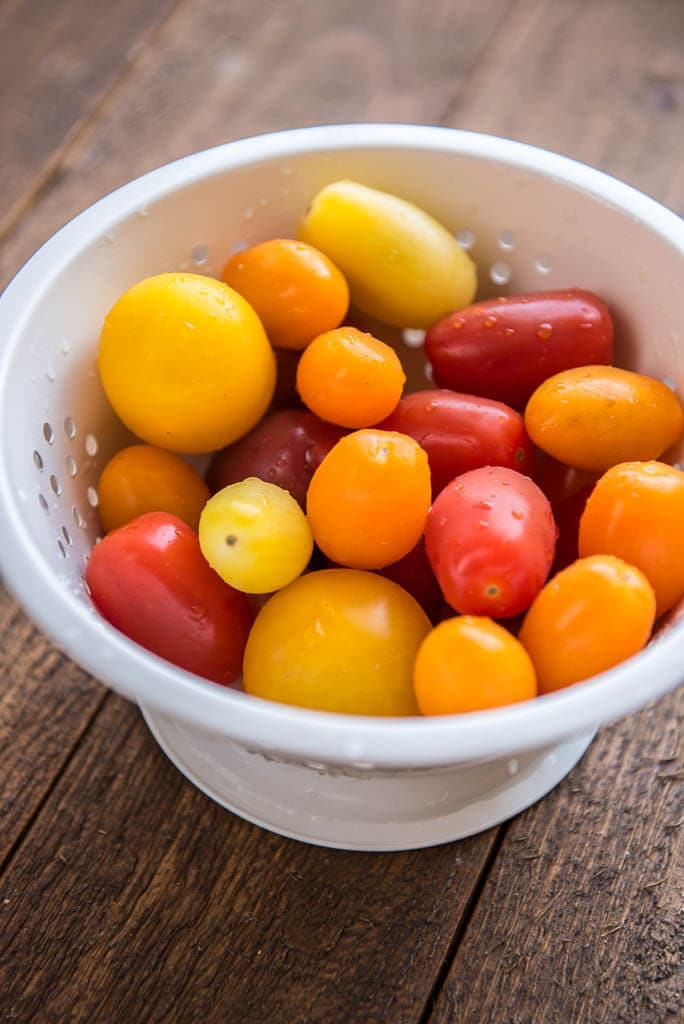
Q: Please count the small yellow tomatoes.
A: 1